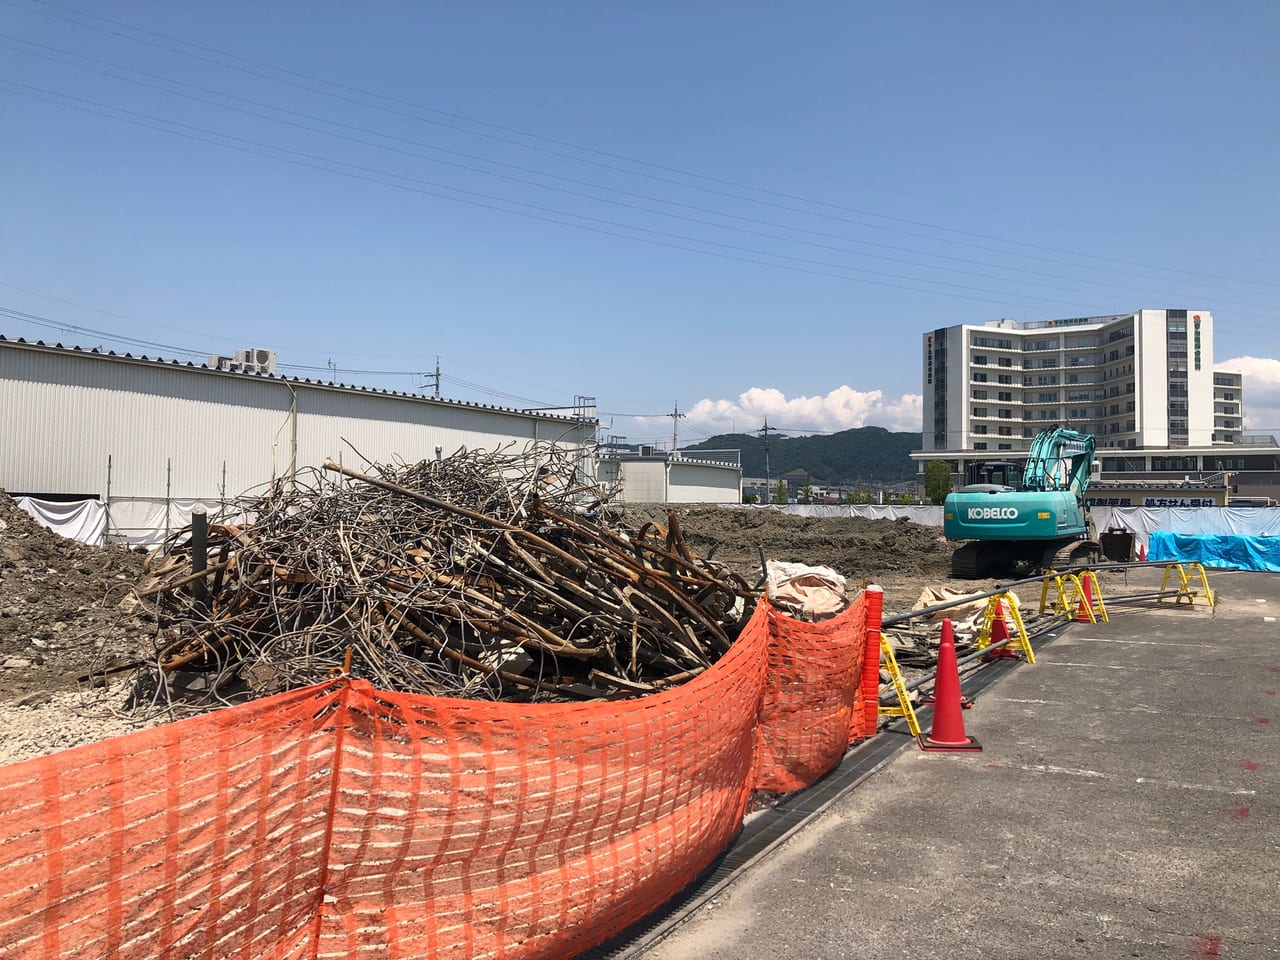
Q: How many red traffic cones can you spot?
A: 5